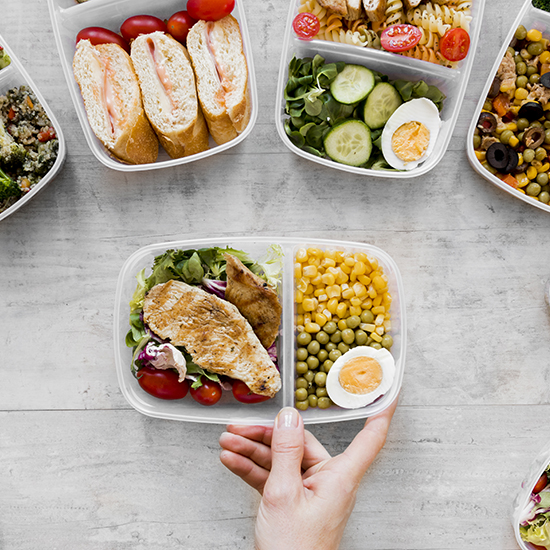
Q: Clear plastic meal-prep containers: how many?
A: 6